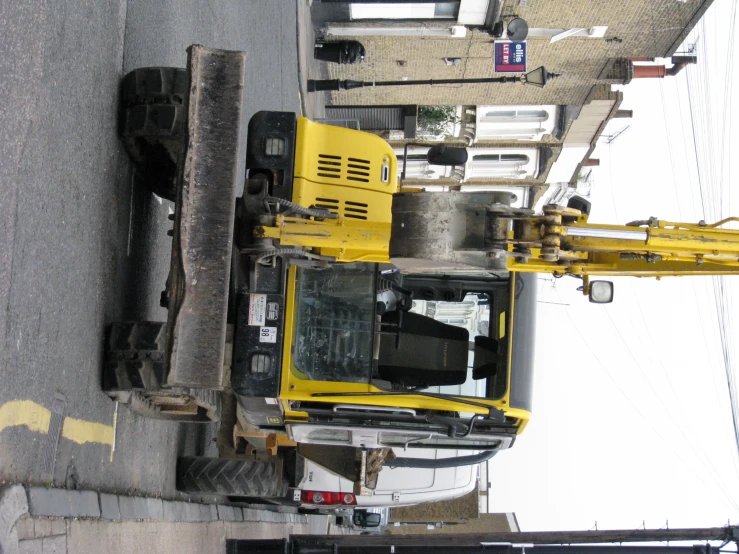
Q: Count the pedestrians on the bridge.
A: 0